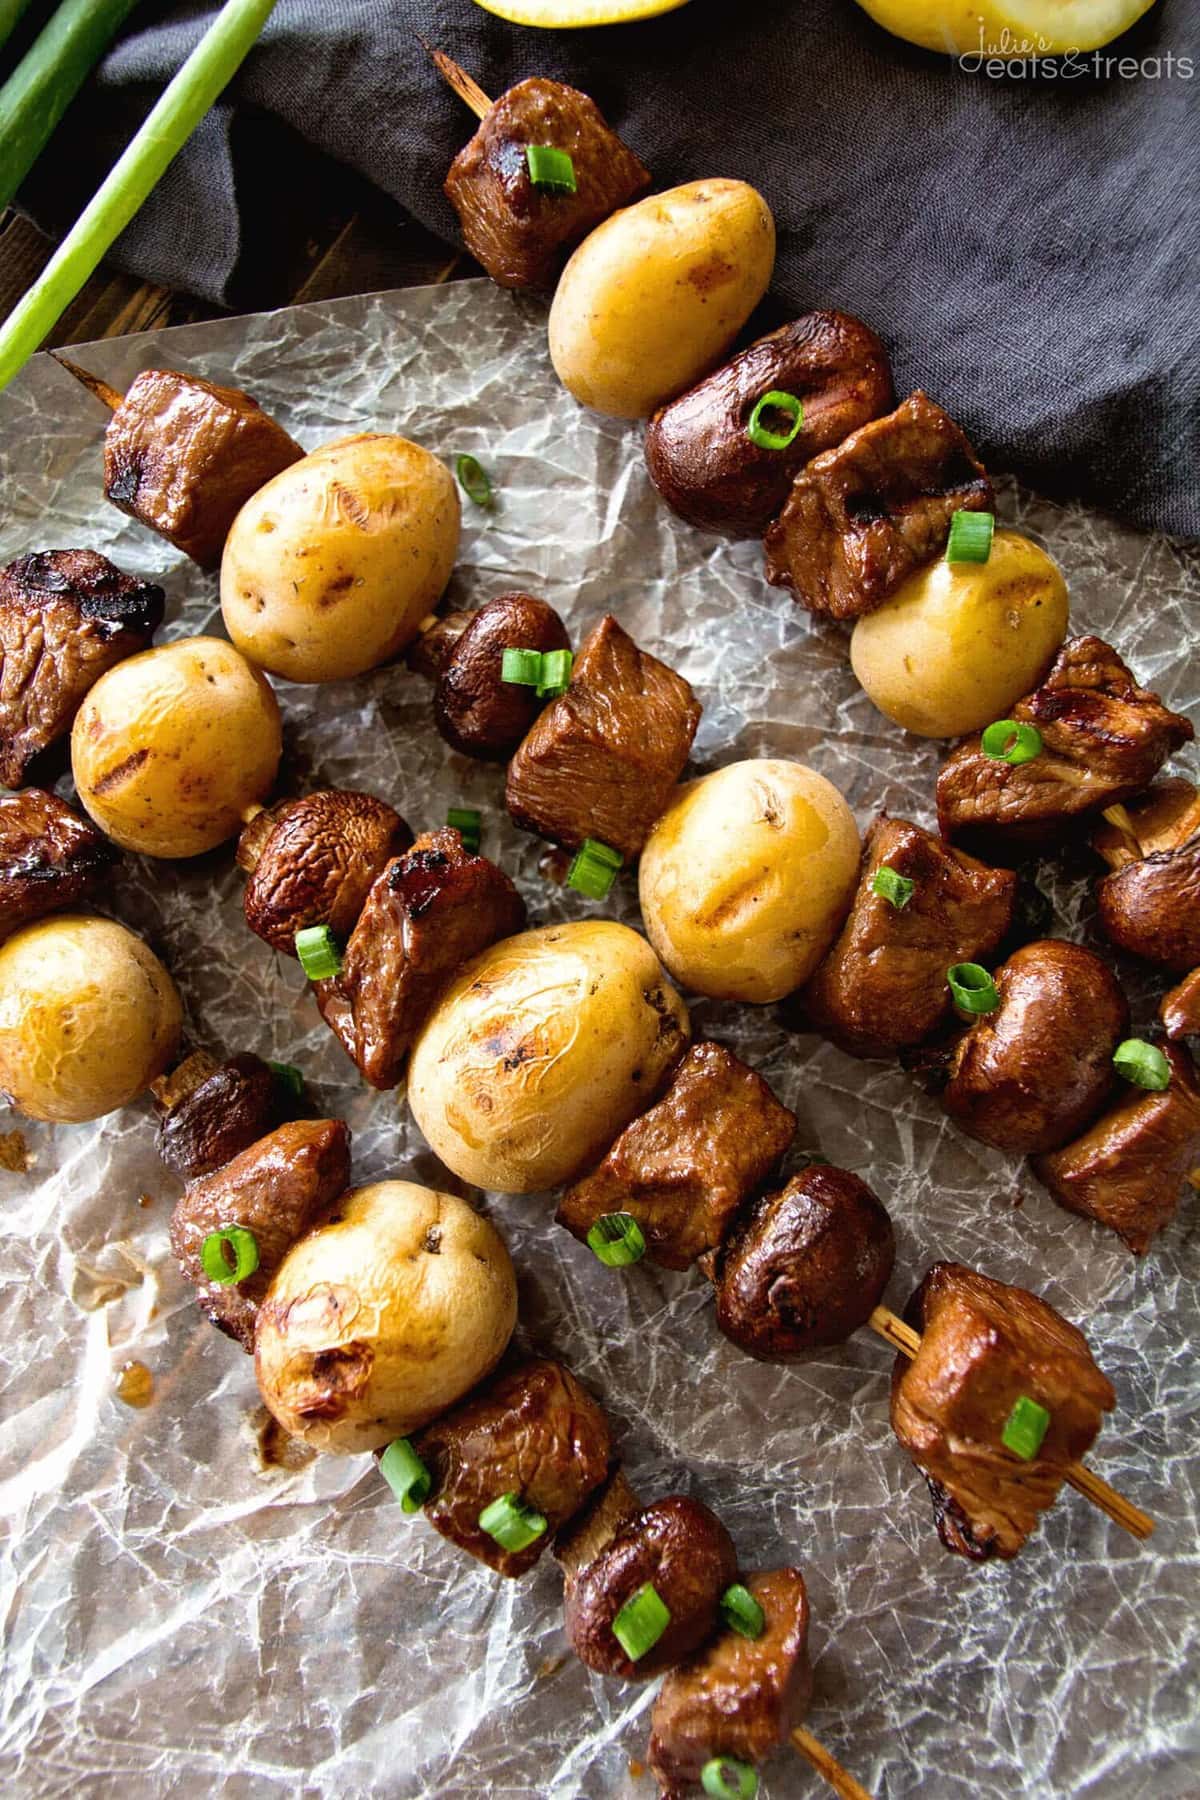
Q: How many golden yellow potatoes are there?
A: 8